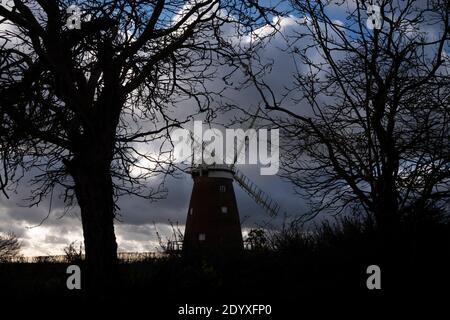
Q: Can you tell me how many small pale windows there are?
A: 4